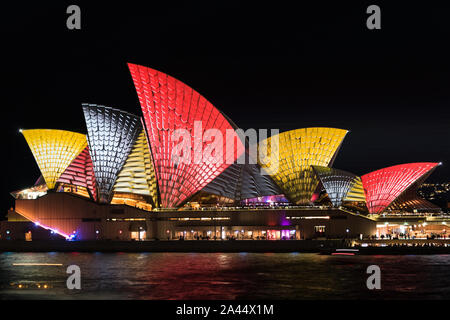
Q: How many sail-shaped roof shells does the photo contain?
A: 6